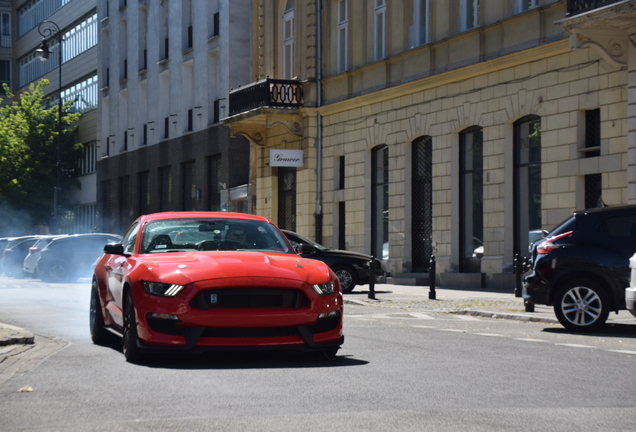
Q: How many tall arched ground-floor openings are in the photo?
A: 4